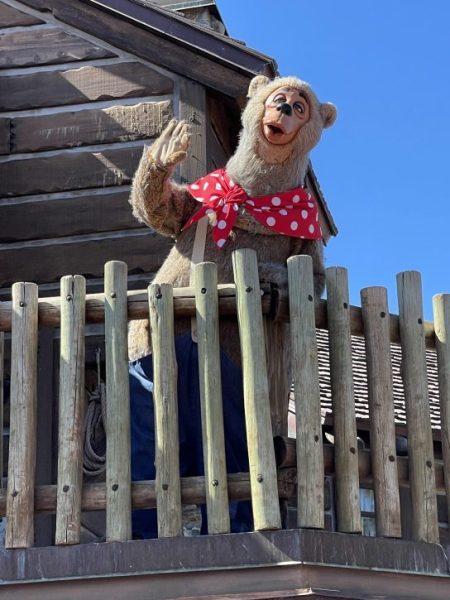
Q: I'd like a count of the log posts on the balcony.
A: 11